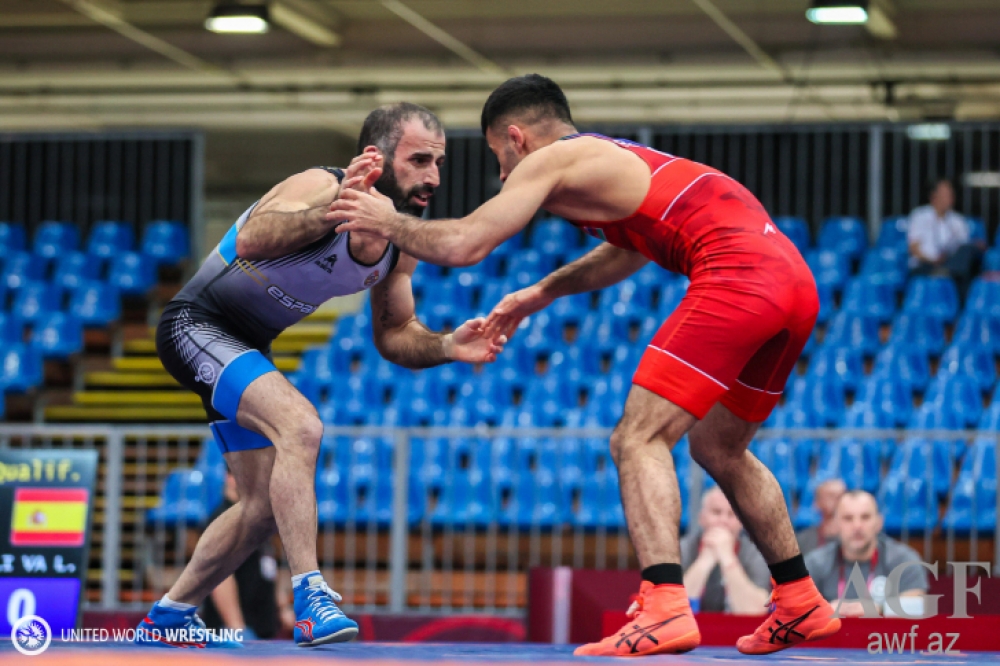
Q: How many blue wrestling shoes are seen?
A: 2